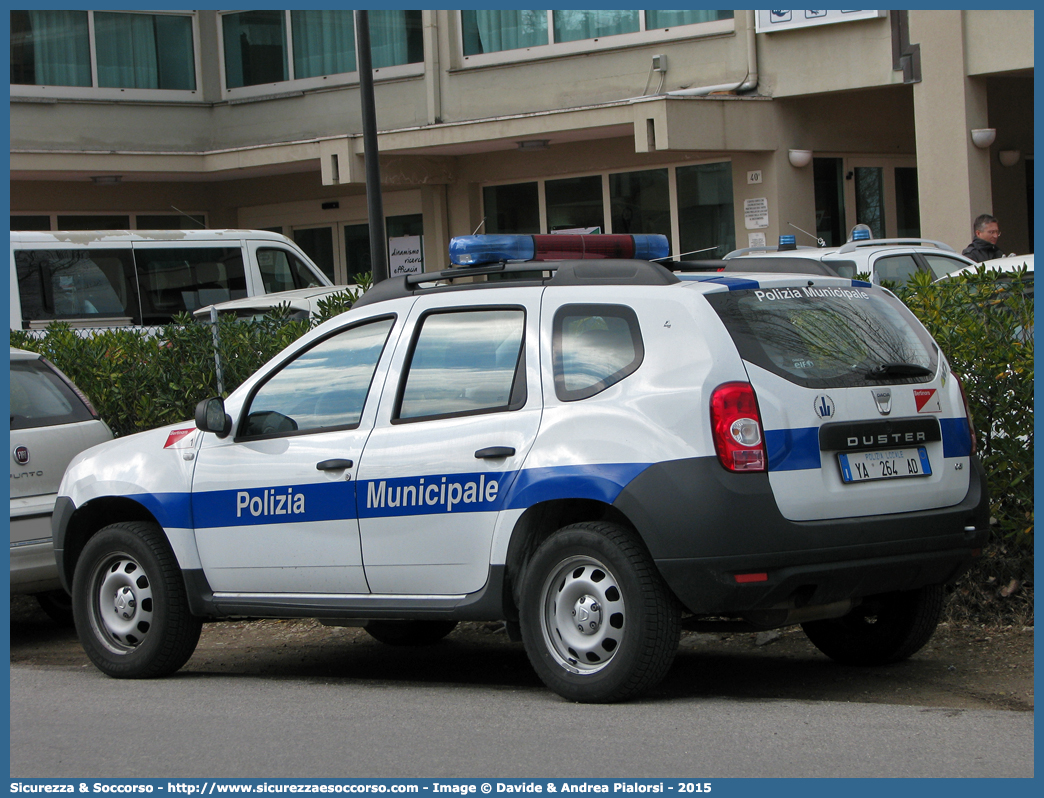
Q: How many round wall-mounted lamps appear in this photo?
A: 3